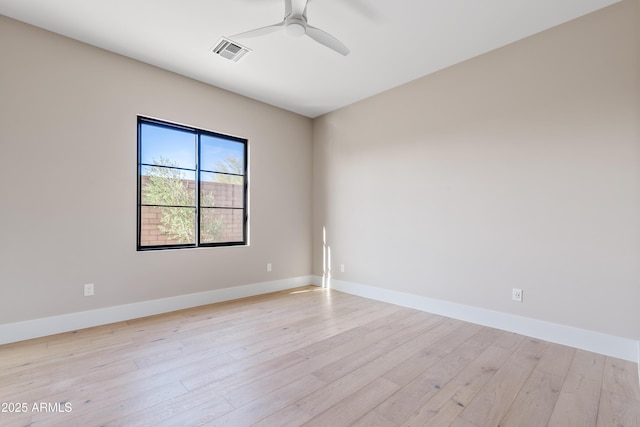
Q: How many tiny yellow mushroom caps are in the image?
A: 0